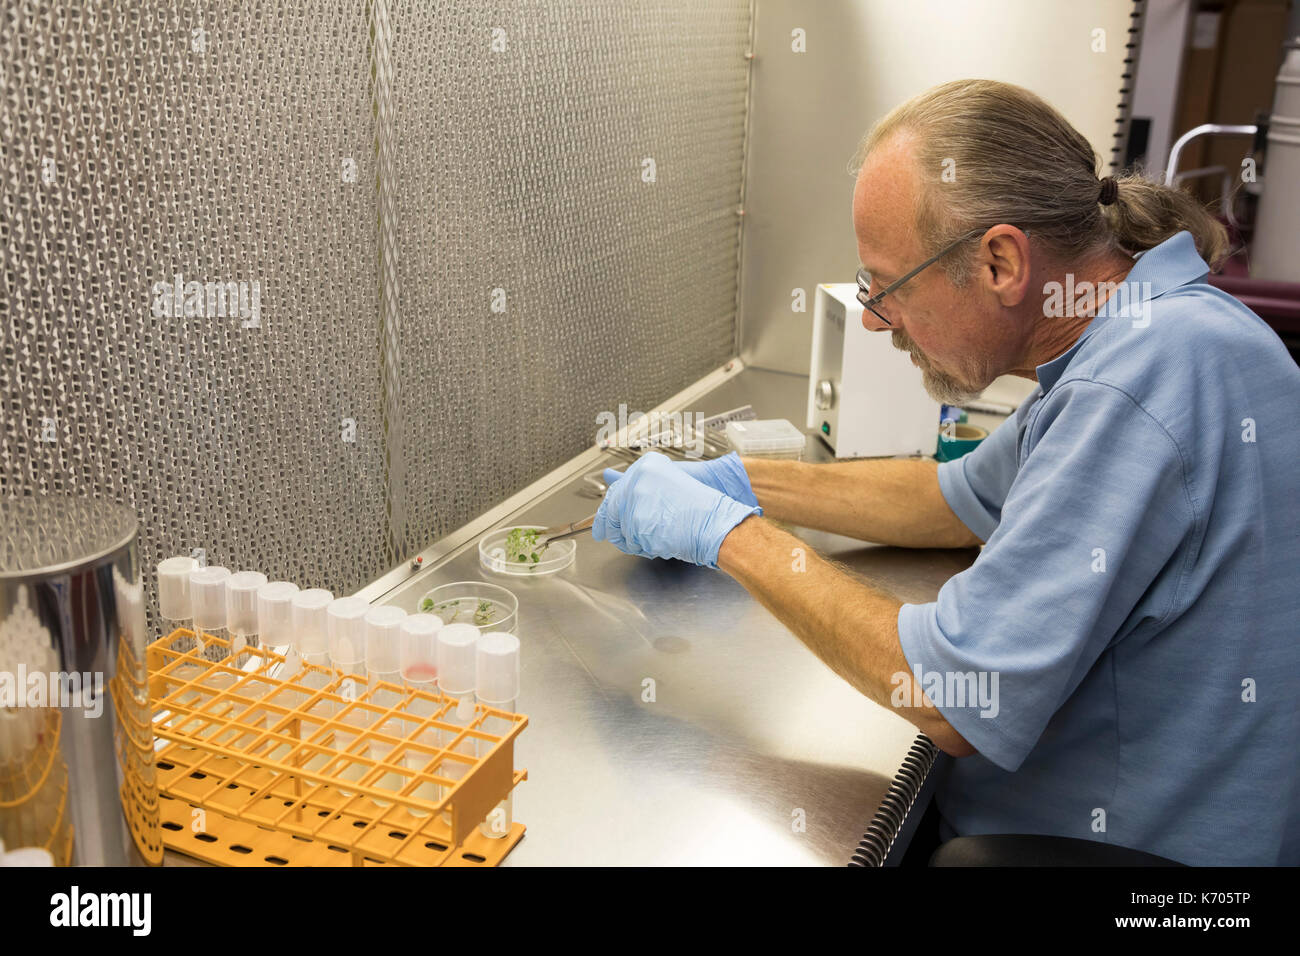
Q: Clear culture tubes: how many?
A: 10